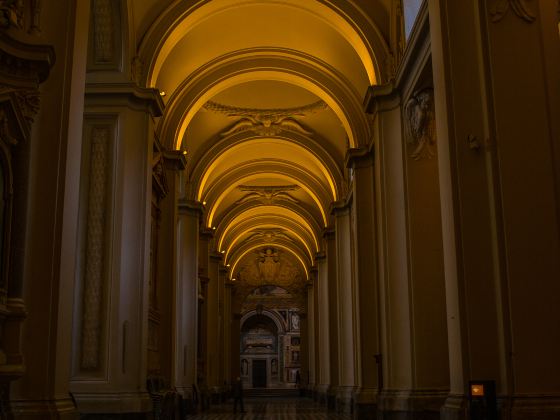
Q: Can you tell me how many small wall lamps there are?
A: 7